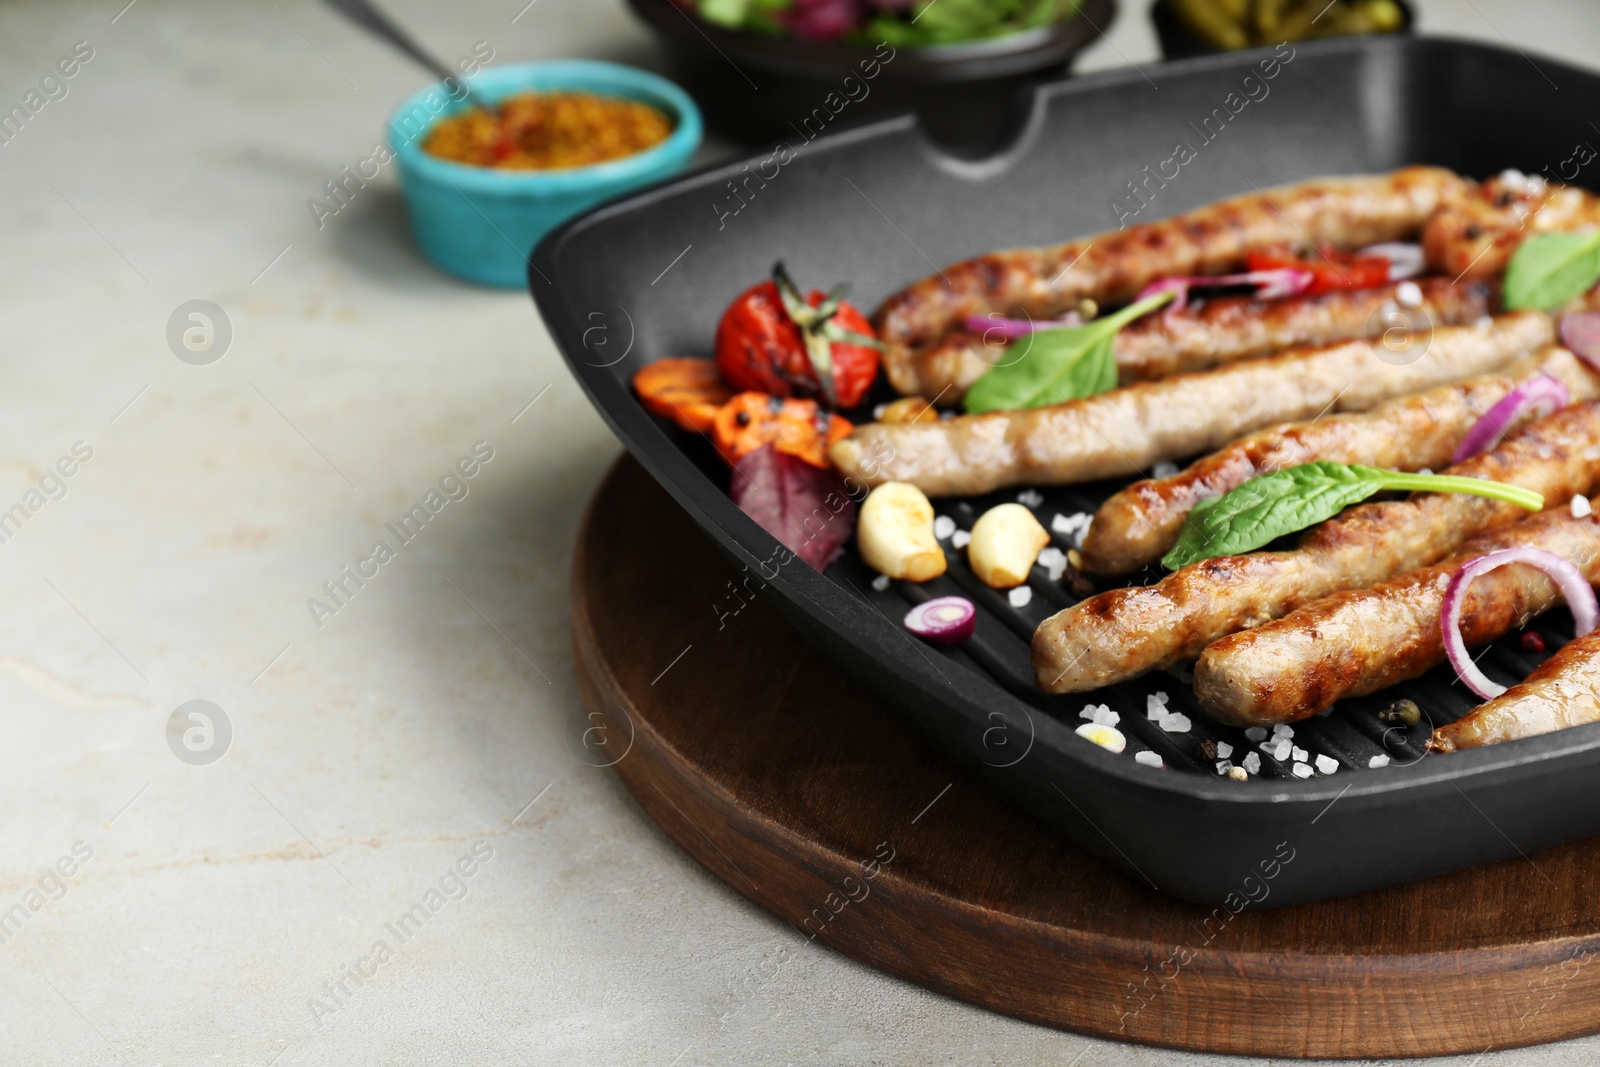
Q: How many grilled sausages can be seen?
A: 7